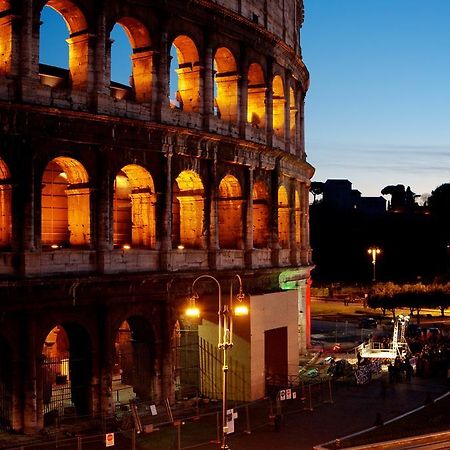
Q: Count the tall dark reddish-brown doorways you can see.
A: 1